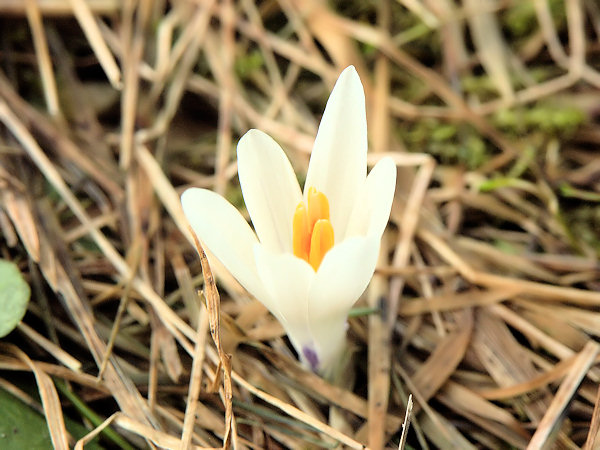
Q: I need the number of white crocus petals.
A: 6